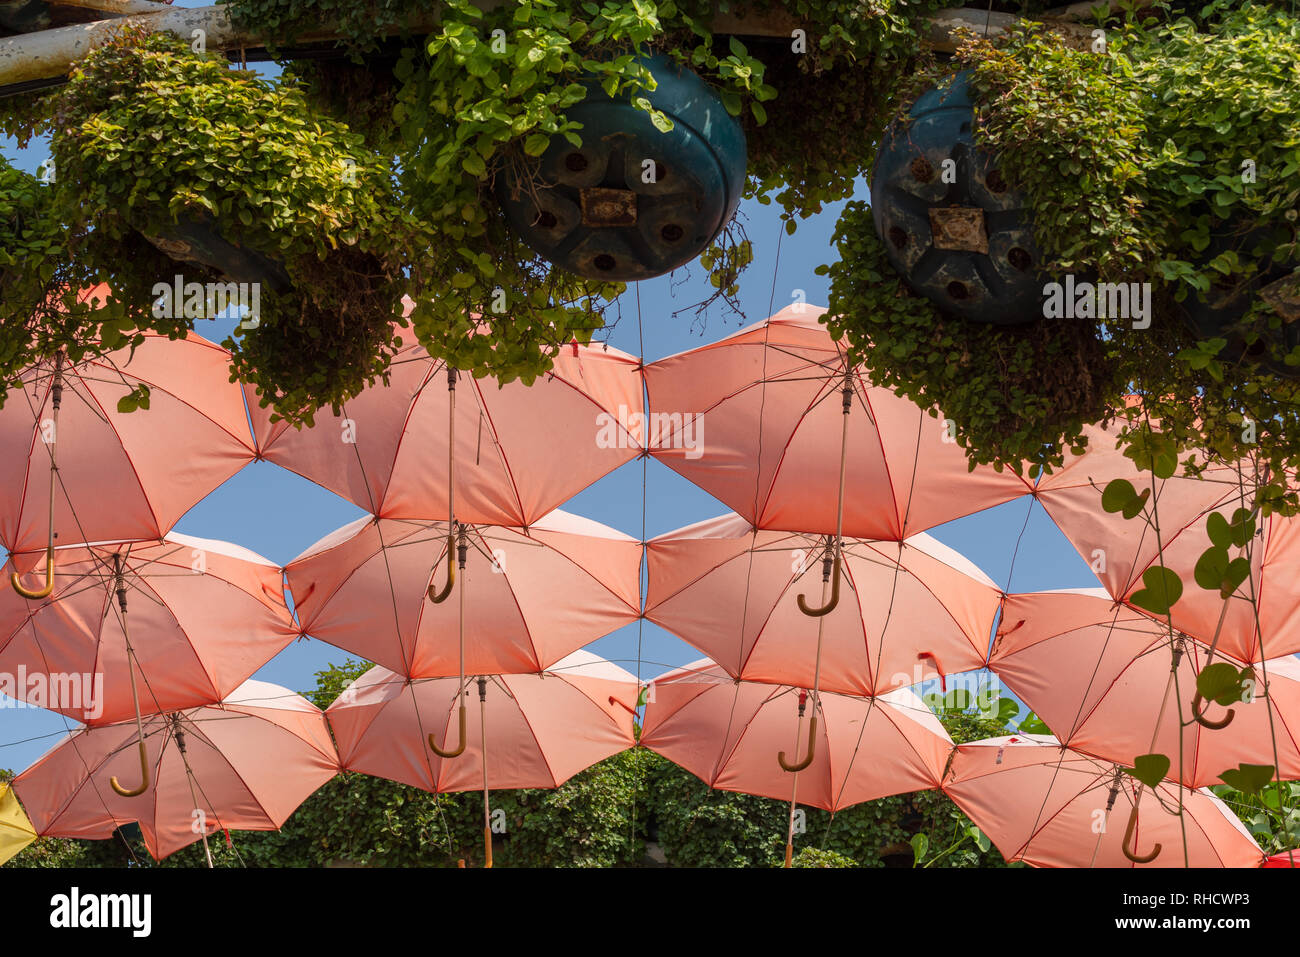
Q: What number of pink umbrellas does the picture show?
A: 12